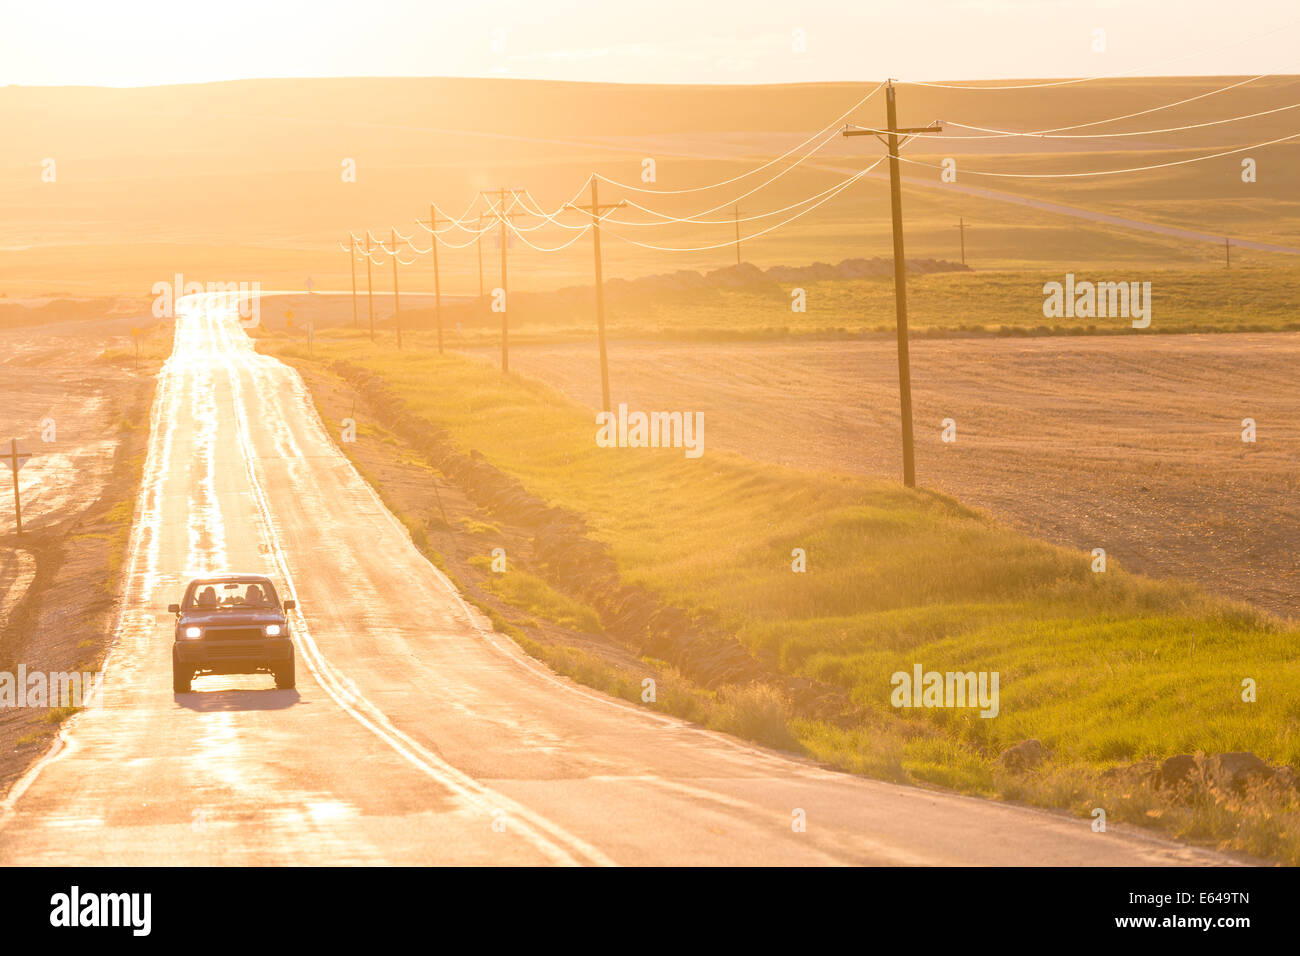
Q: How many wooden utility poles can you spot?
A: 11